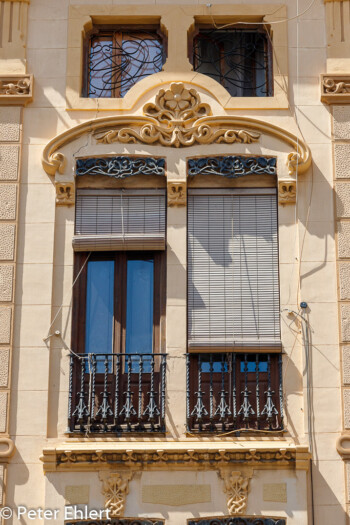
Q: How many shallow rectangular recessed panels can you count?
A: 3